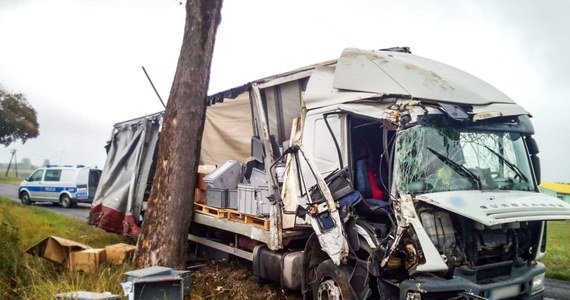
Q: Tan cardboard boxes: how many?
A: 3